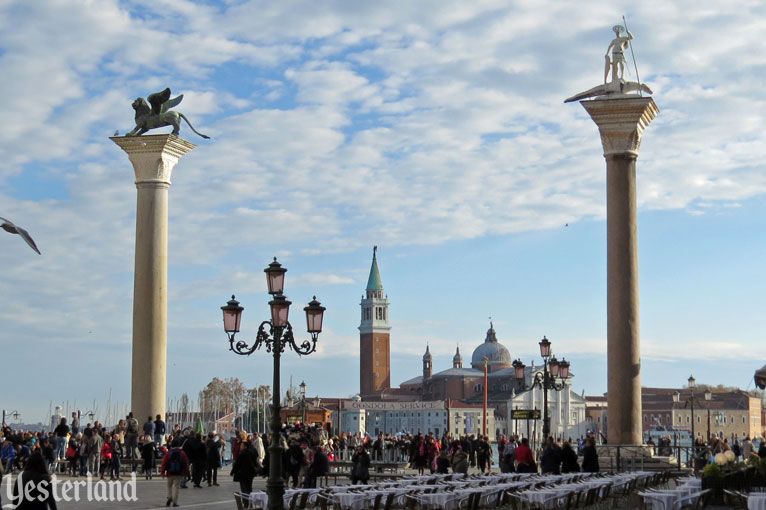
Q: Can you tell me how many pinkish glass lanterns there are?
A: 8